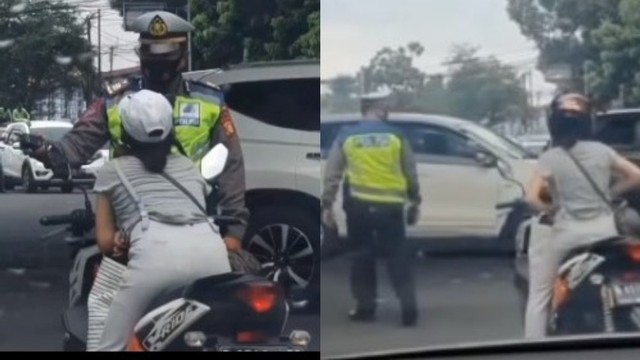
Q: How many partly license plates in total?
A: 2